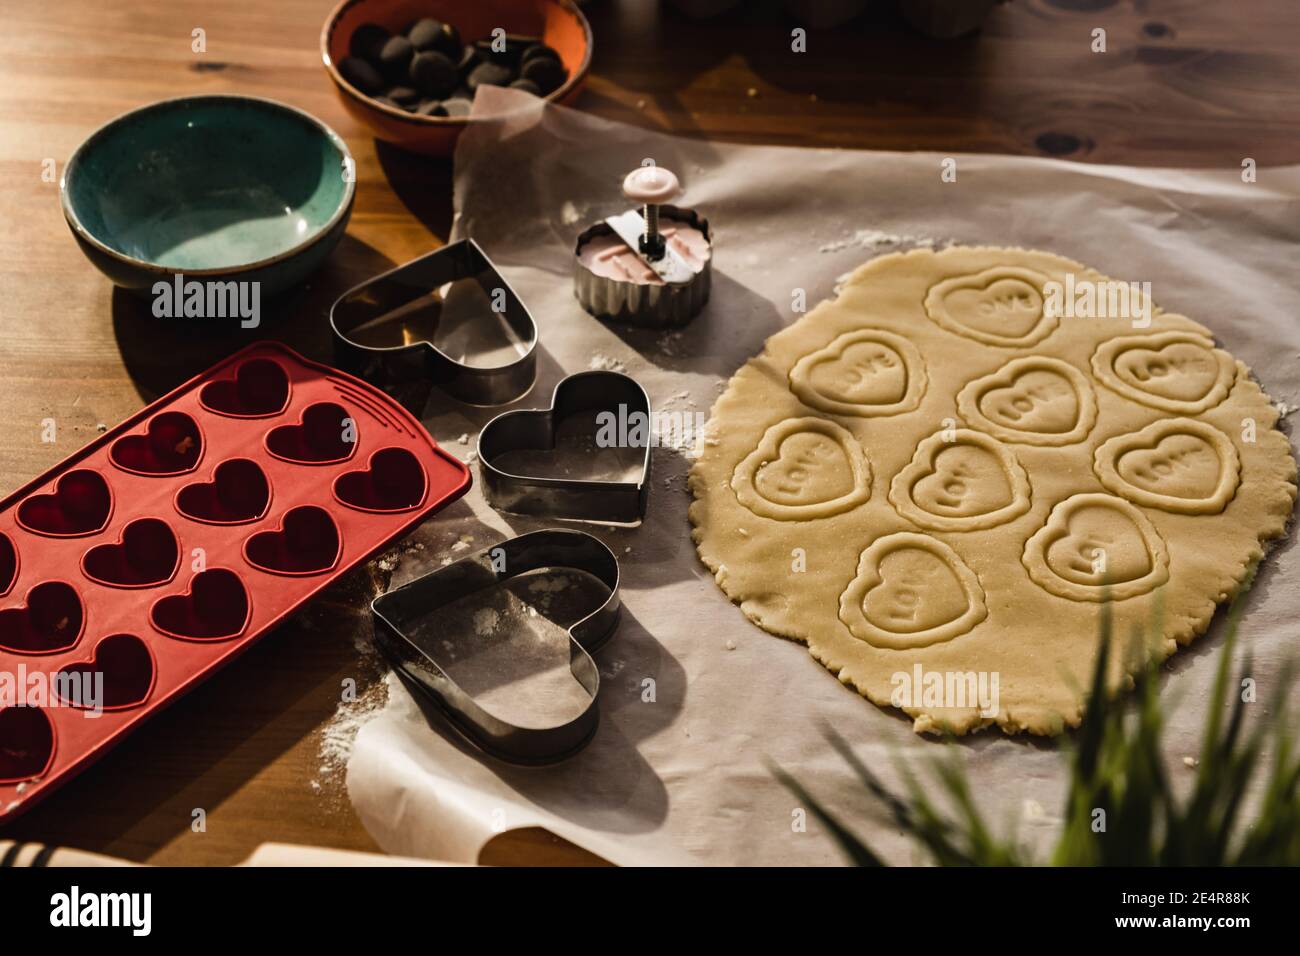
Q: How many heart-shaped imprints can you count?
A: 9